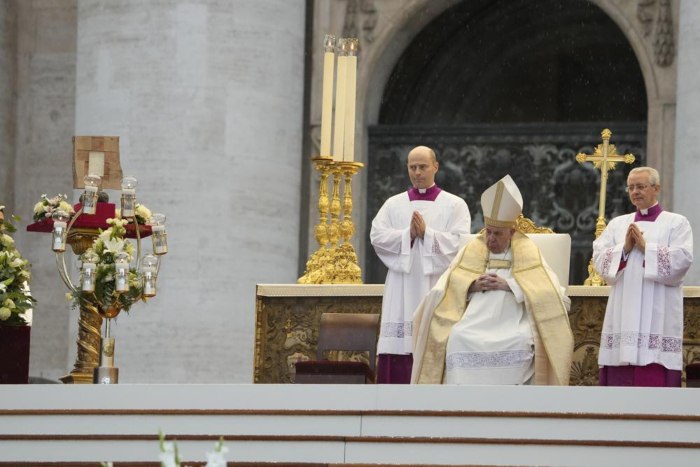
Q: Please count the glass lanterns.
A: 7